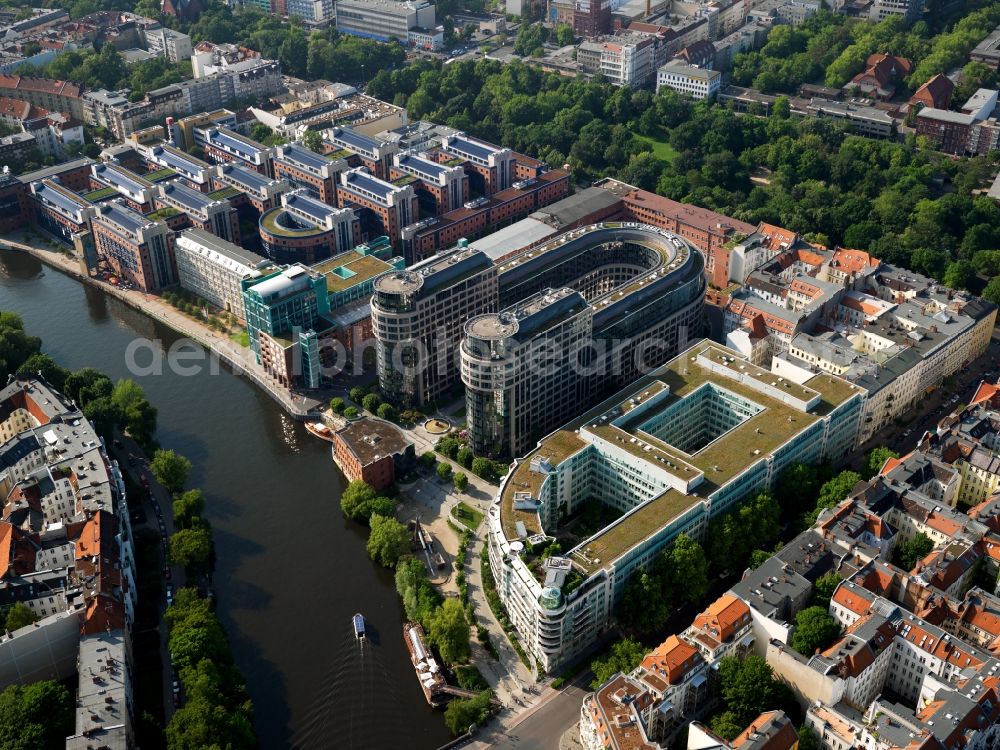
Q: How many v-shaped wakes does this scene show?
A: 1